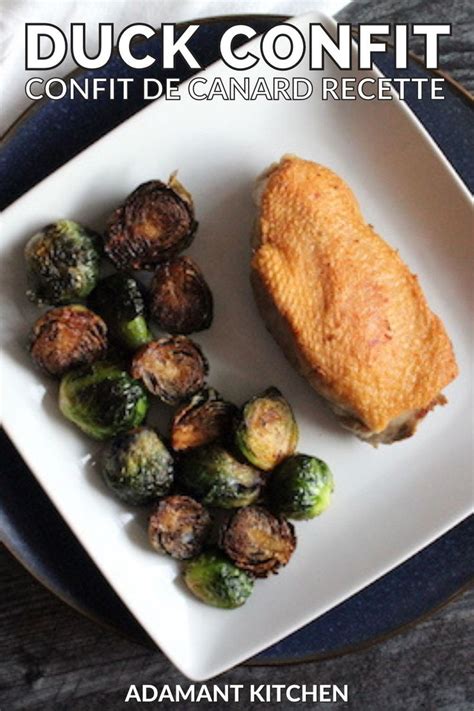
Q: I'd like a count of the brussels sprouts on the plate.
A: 15